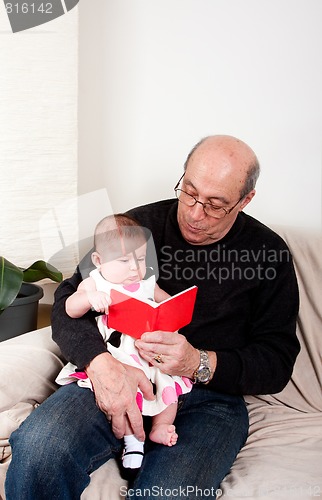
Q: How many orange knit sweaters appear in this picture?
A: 0